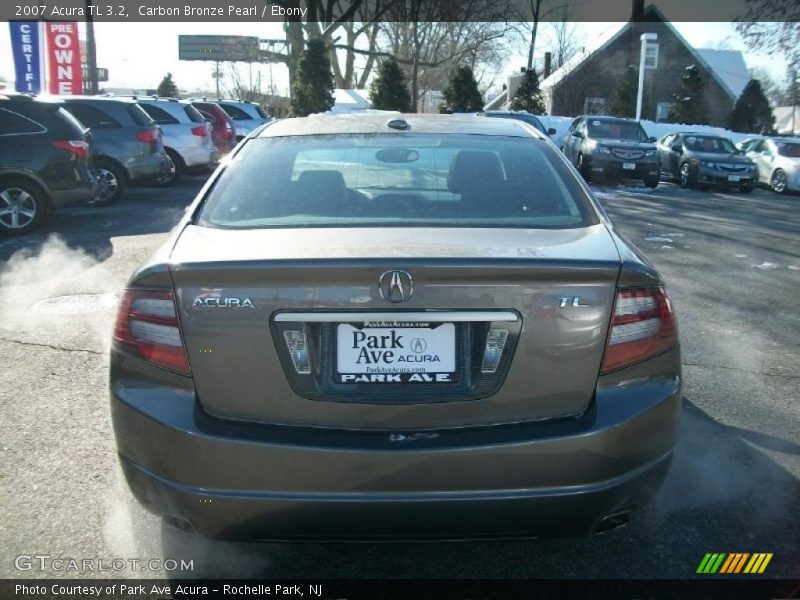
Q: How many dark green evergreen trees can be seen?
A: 8